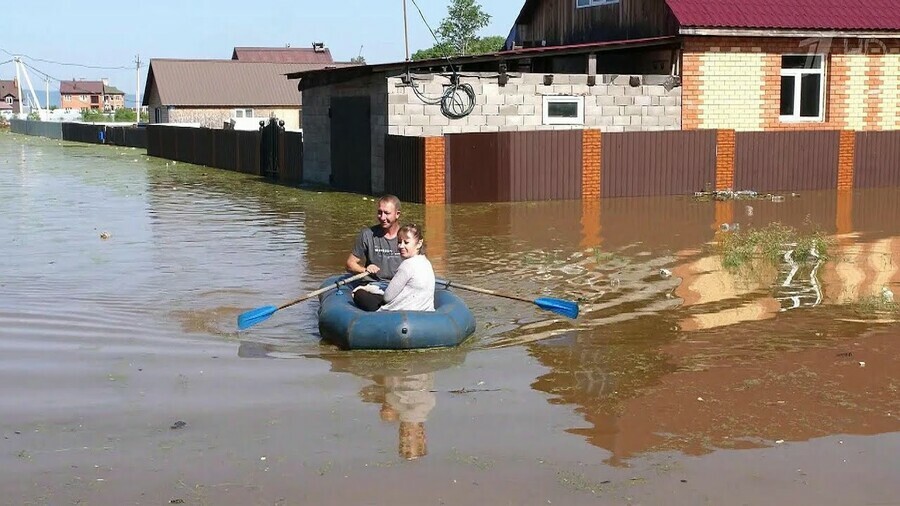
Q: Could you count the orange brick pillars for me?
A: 4